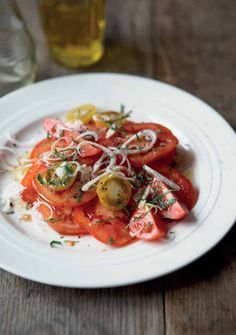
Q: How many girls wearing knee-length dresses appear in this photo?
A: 0